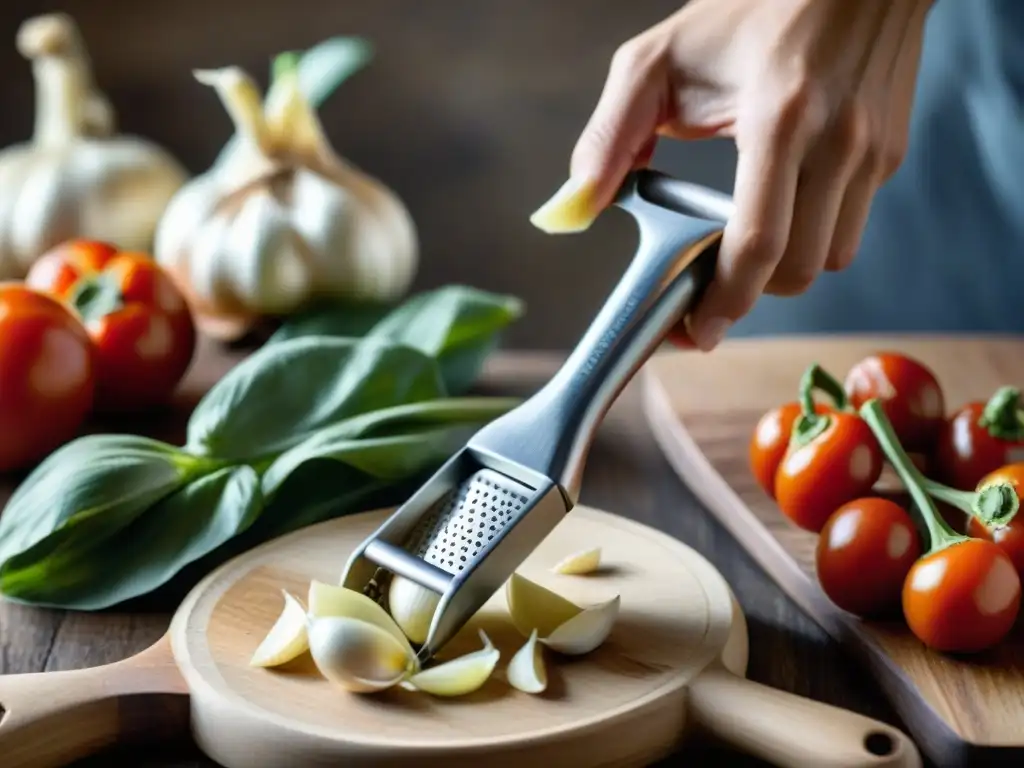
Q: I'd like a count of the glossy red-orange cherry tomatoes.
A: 7